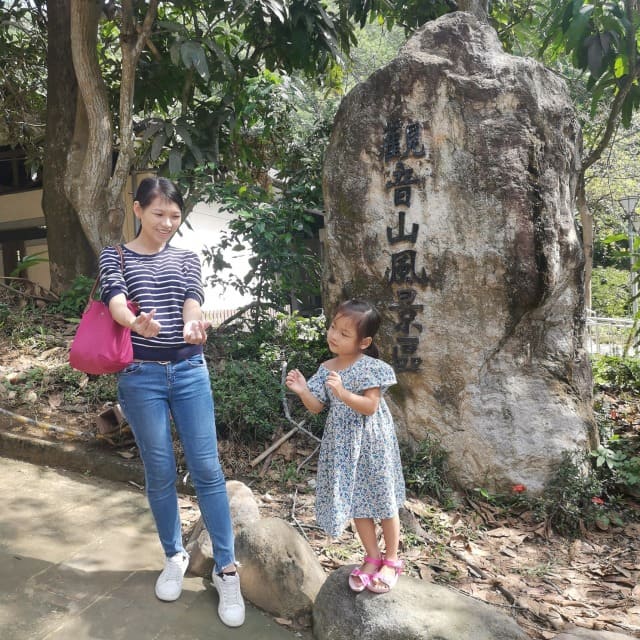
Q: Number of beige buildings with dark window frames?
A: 1